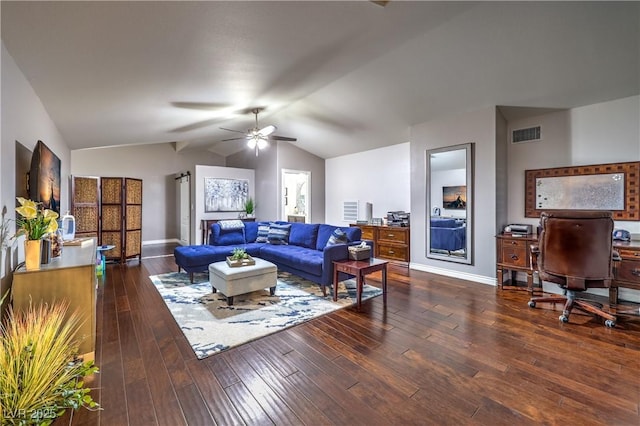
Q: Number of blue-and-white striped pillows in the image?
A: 3